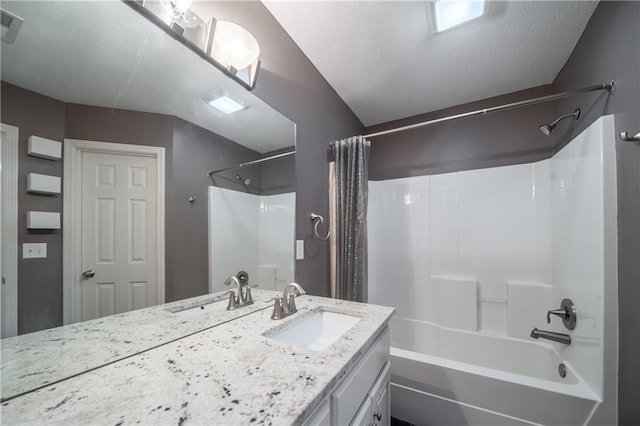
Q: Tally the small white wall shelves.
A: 3